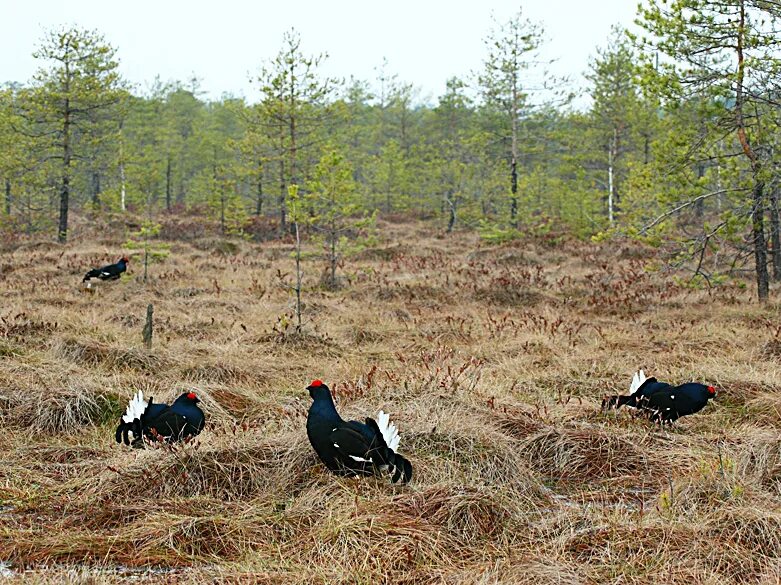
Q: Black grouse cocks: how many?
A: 4